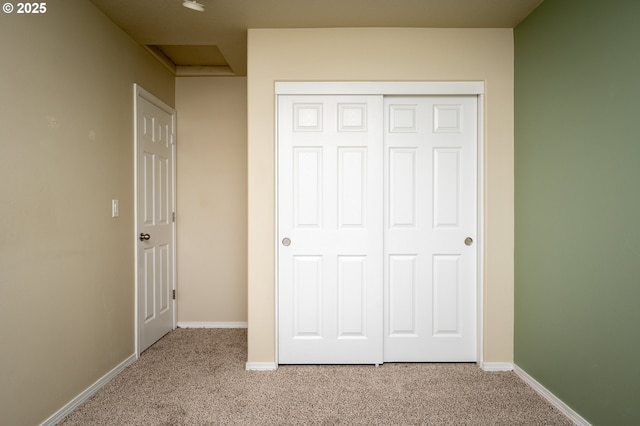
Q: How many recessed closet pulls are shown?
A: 2